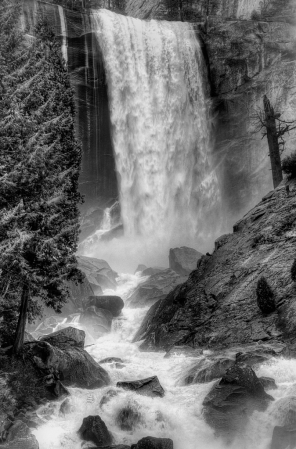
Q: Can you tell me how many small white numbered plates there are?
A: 0